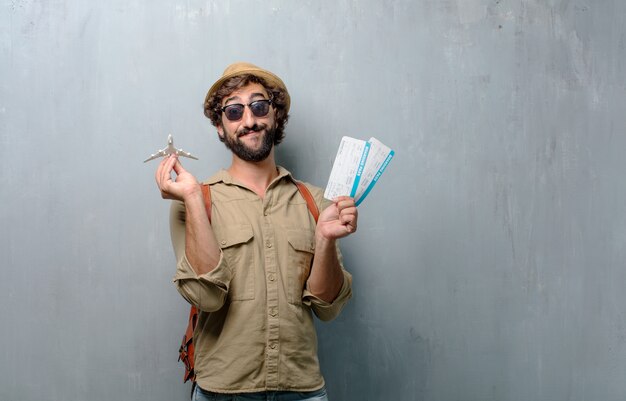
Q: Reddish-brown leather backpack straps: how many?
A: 2